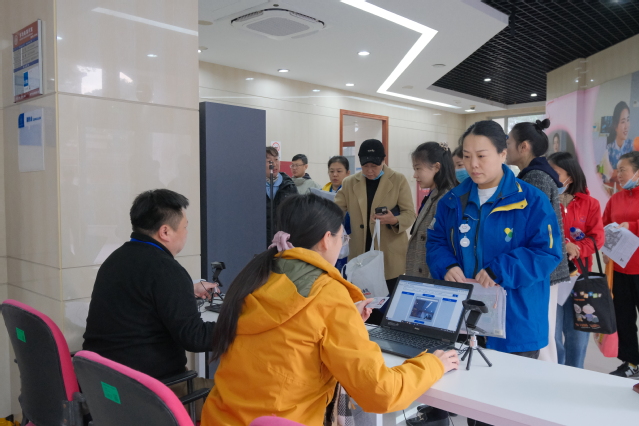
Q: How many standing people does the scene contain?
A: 10